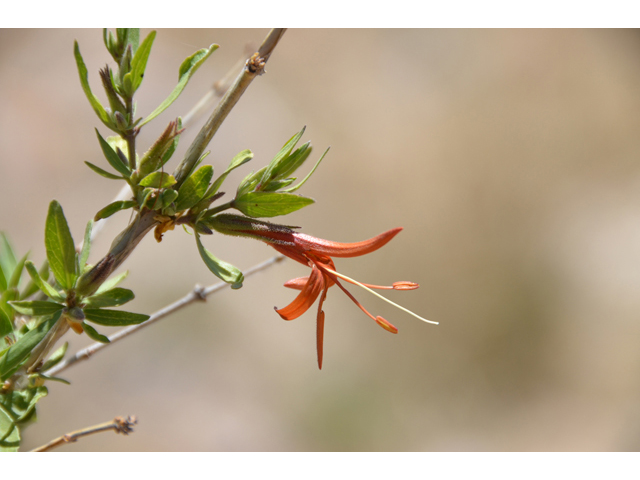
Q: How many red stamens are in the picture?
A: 2